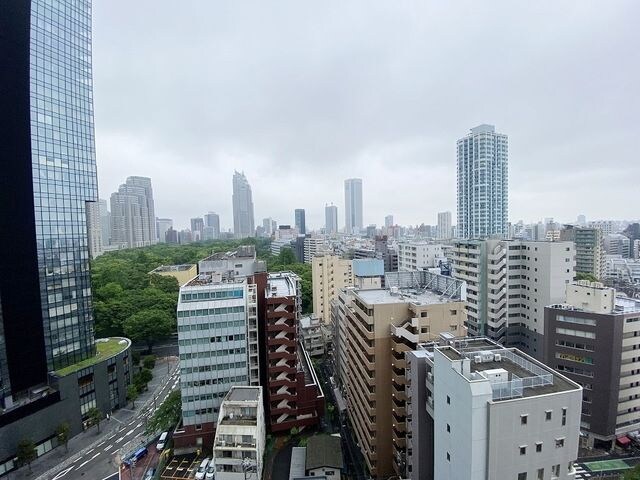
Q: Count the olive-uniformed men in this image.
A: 0